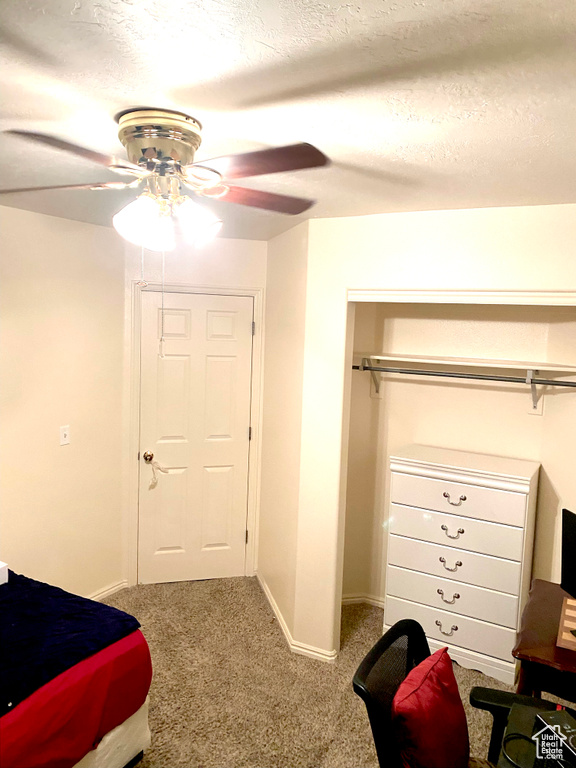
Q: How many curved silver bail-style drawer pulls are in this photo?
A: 5